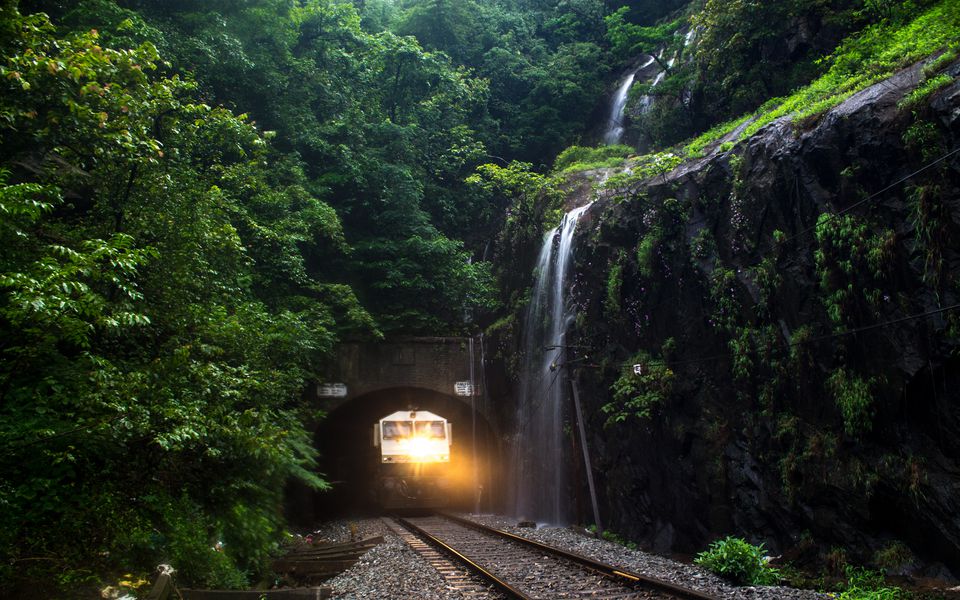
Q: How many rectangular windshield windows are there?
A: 2